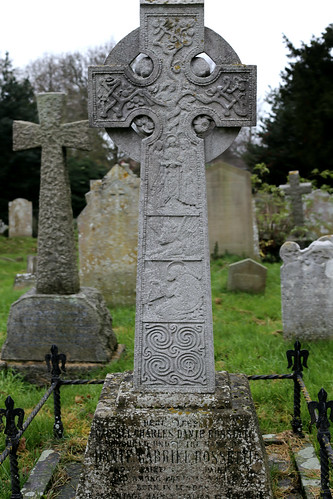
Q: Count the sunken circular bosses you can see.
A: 4